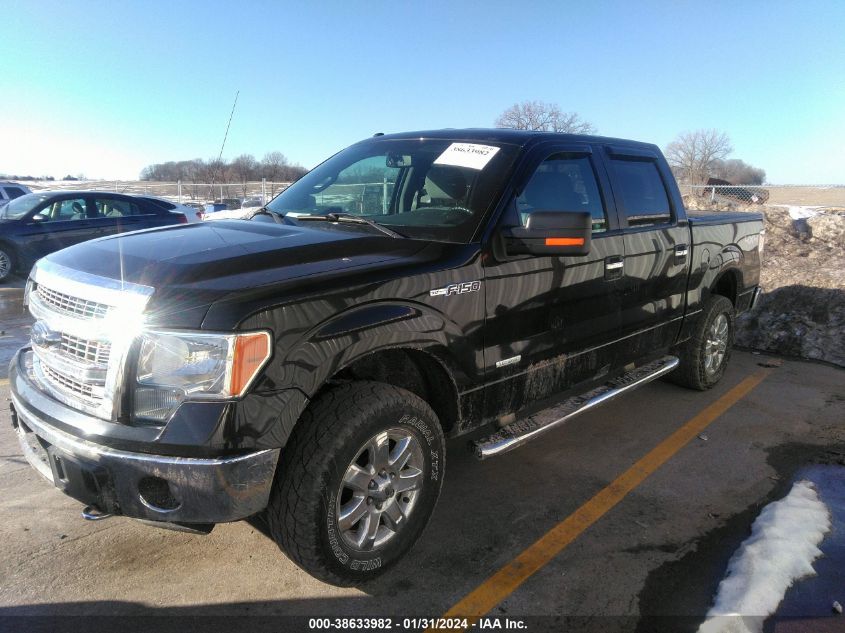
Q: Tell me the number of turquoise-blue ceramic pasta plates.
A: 0